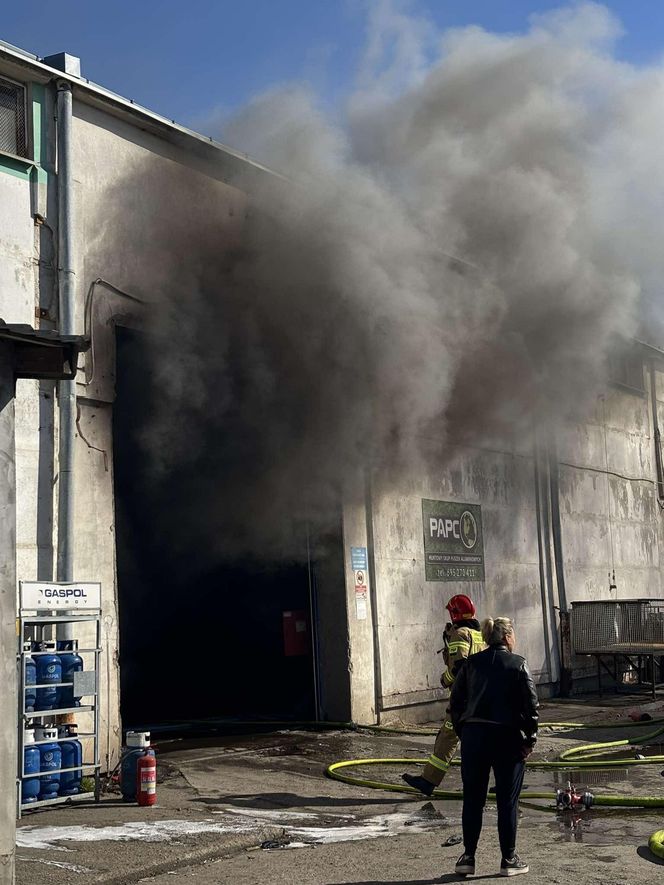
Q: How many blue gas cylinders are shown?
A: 7